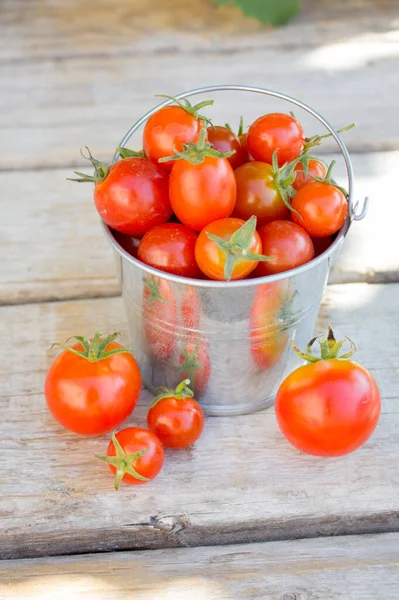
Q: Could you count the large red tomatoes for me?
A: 2